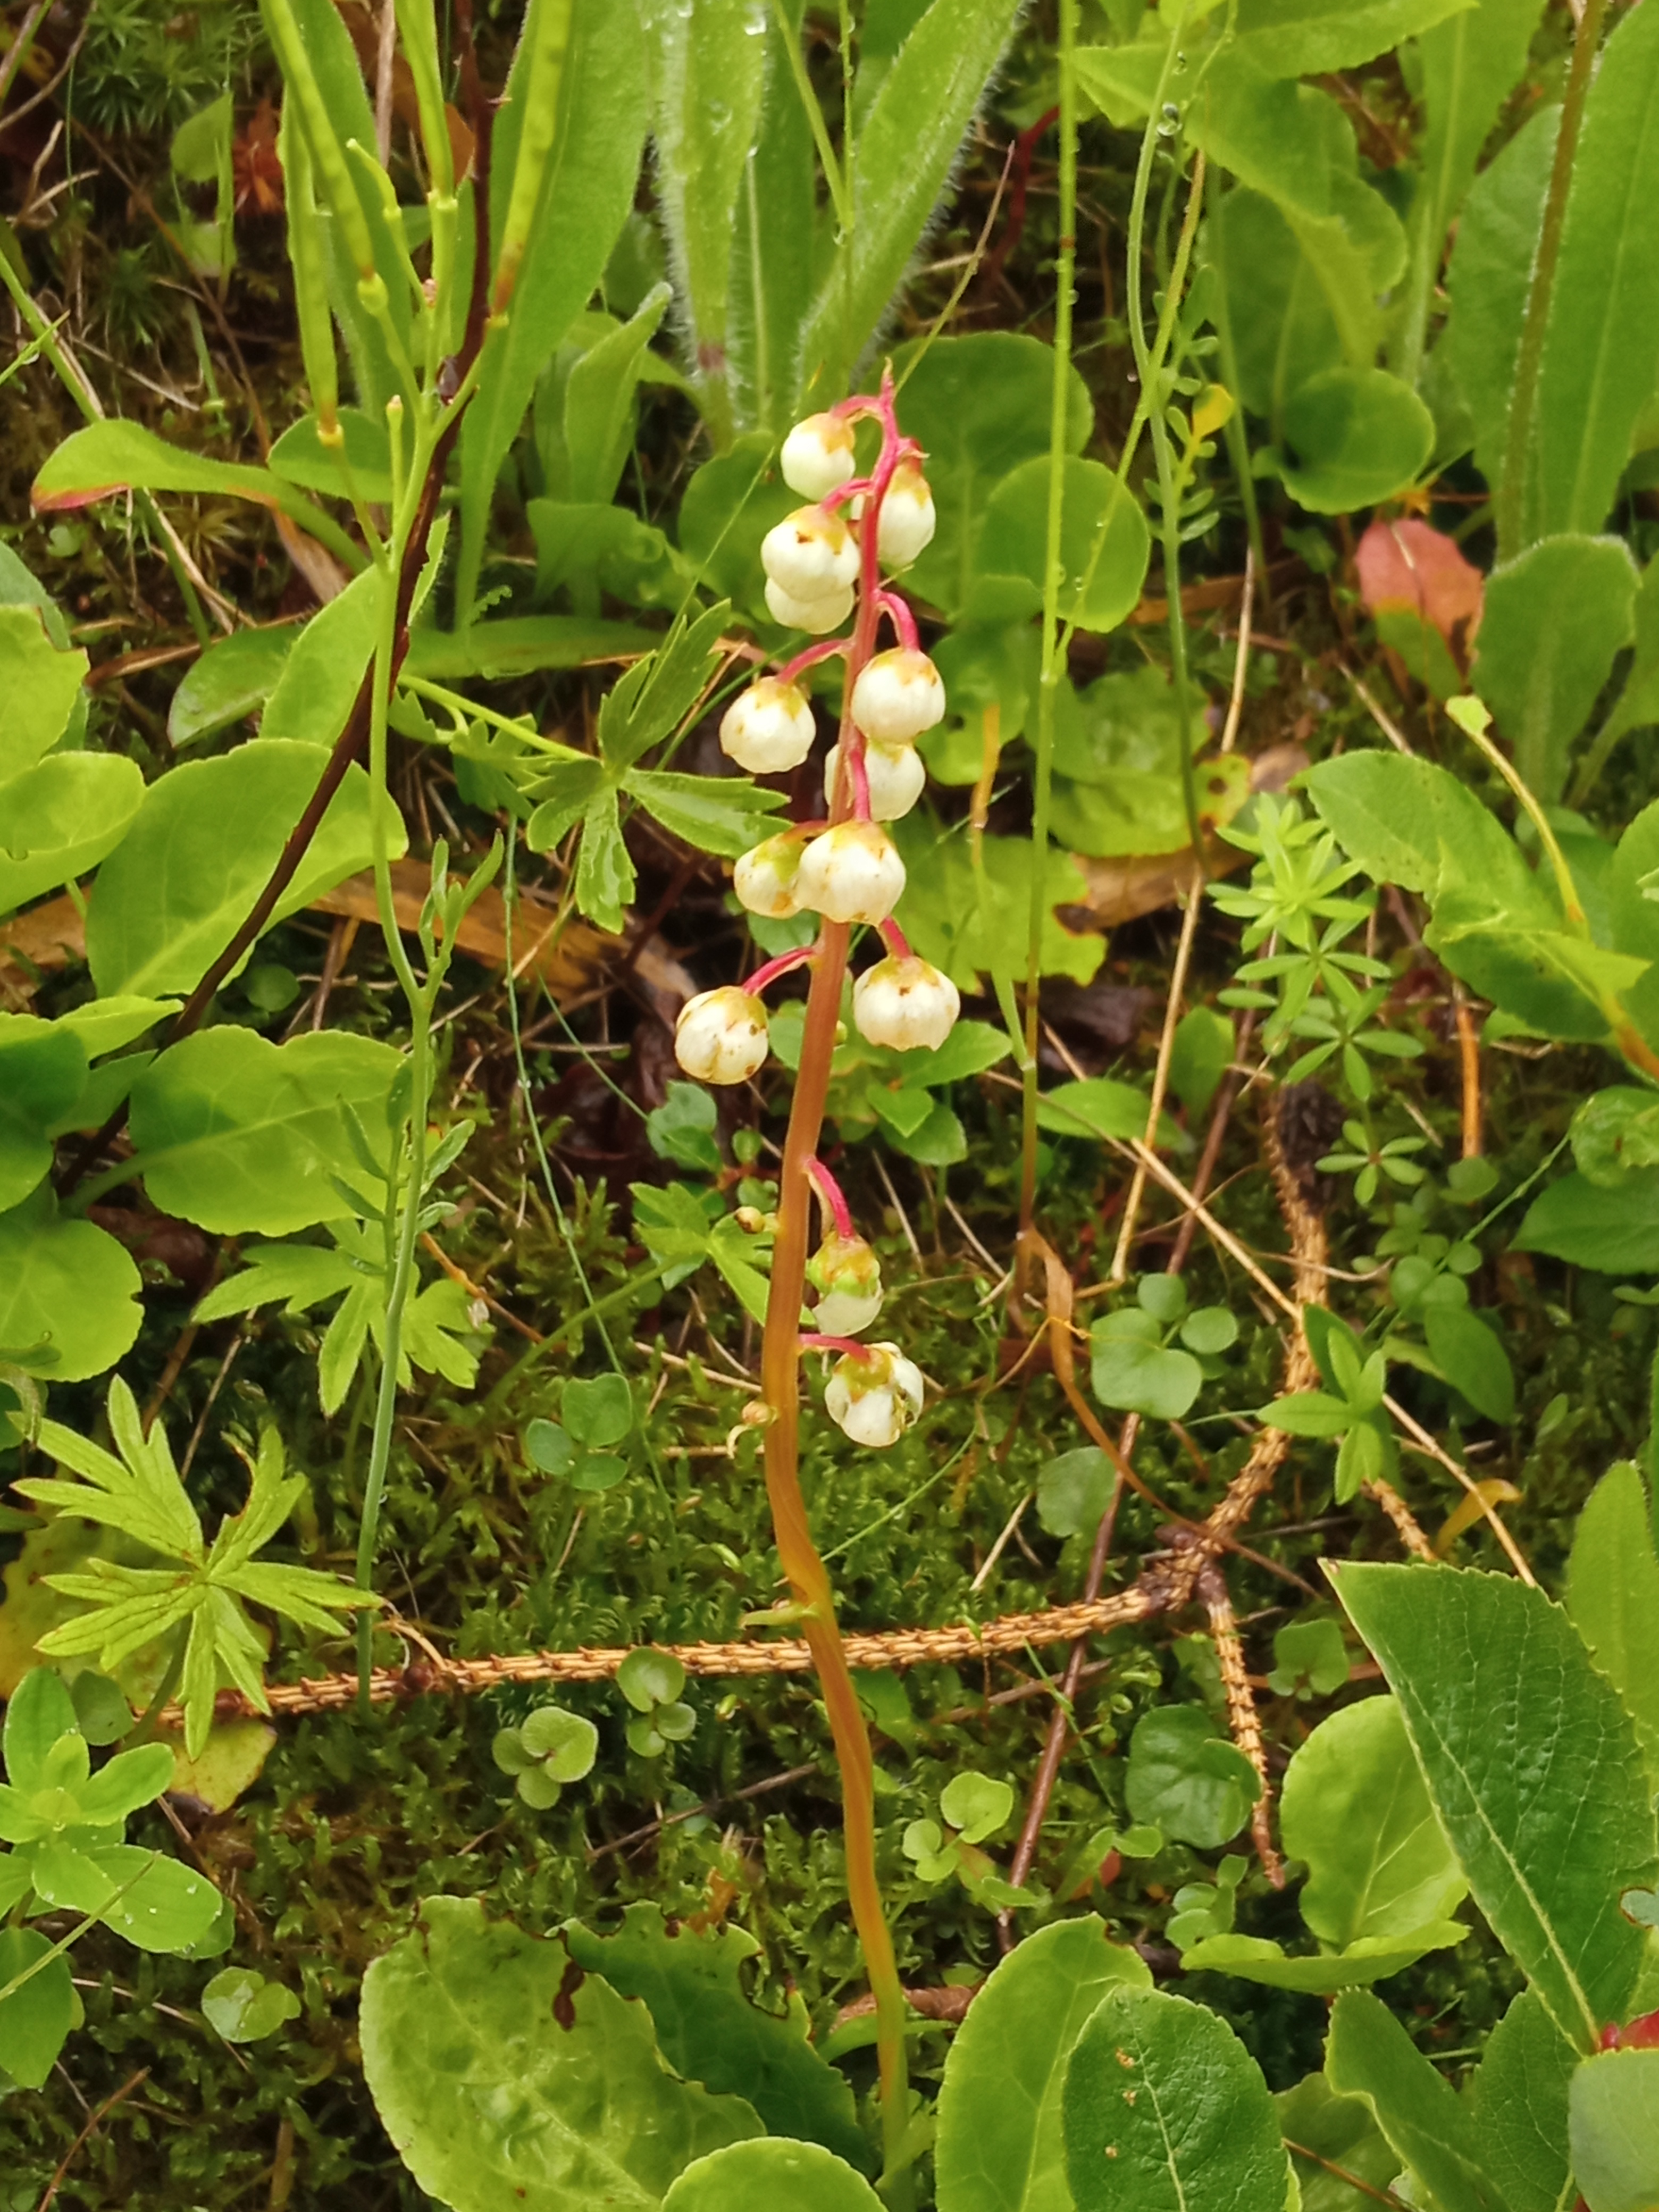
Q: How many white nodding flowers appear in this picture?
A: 13